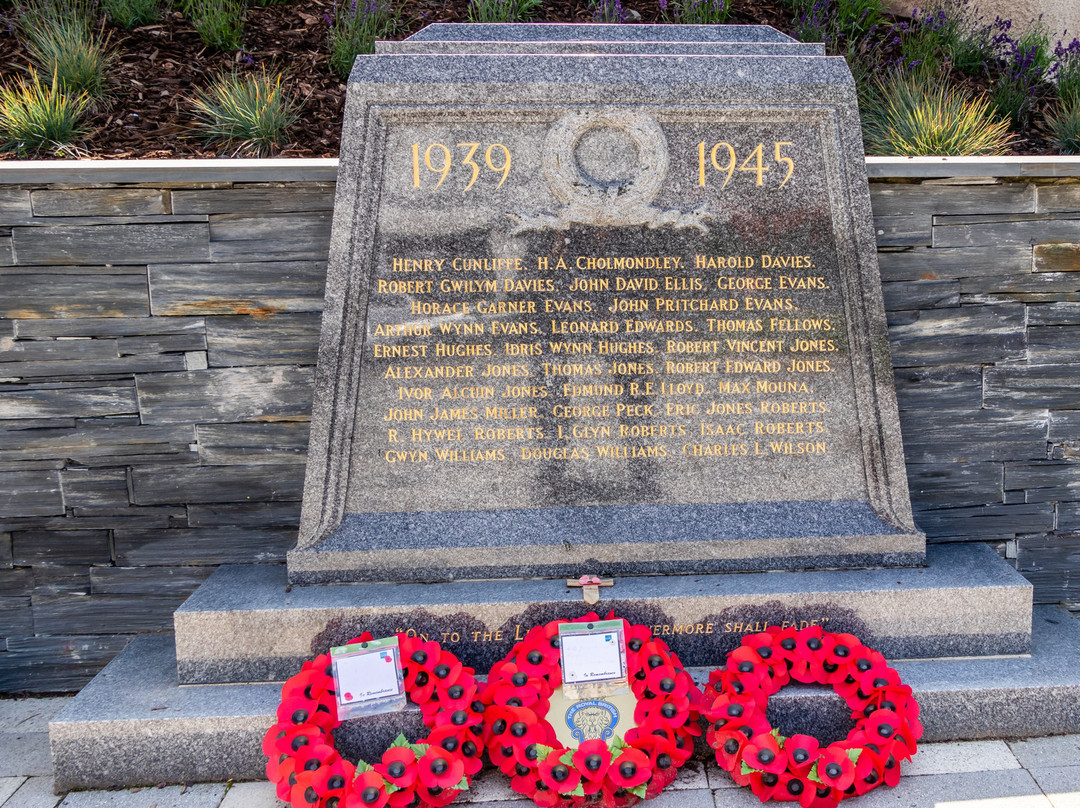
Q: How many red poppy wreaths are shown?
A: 3